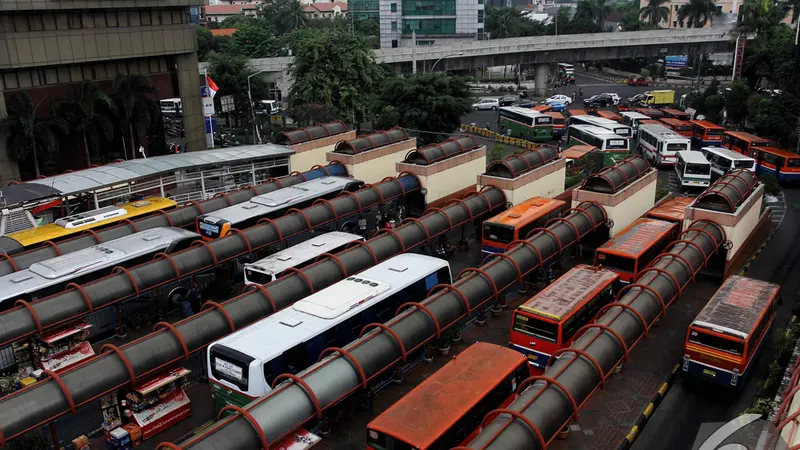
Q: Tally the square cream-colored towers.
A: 6